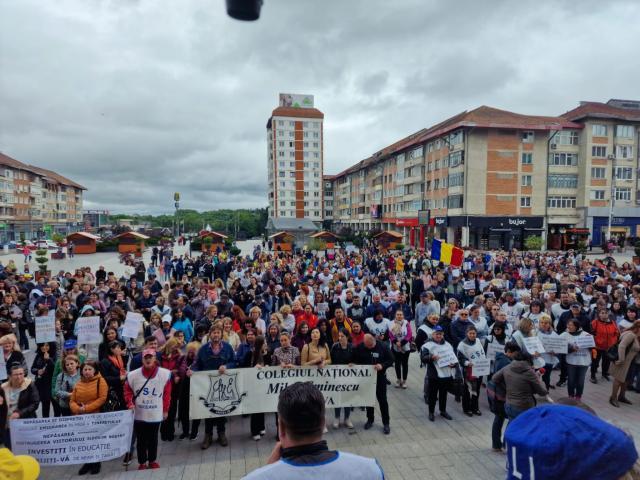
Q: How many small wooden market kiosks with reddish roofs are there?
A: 6